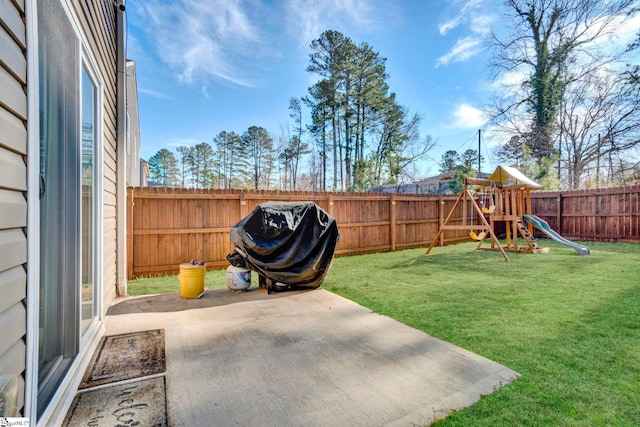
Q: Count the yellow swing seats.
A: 2